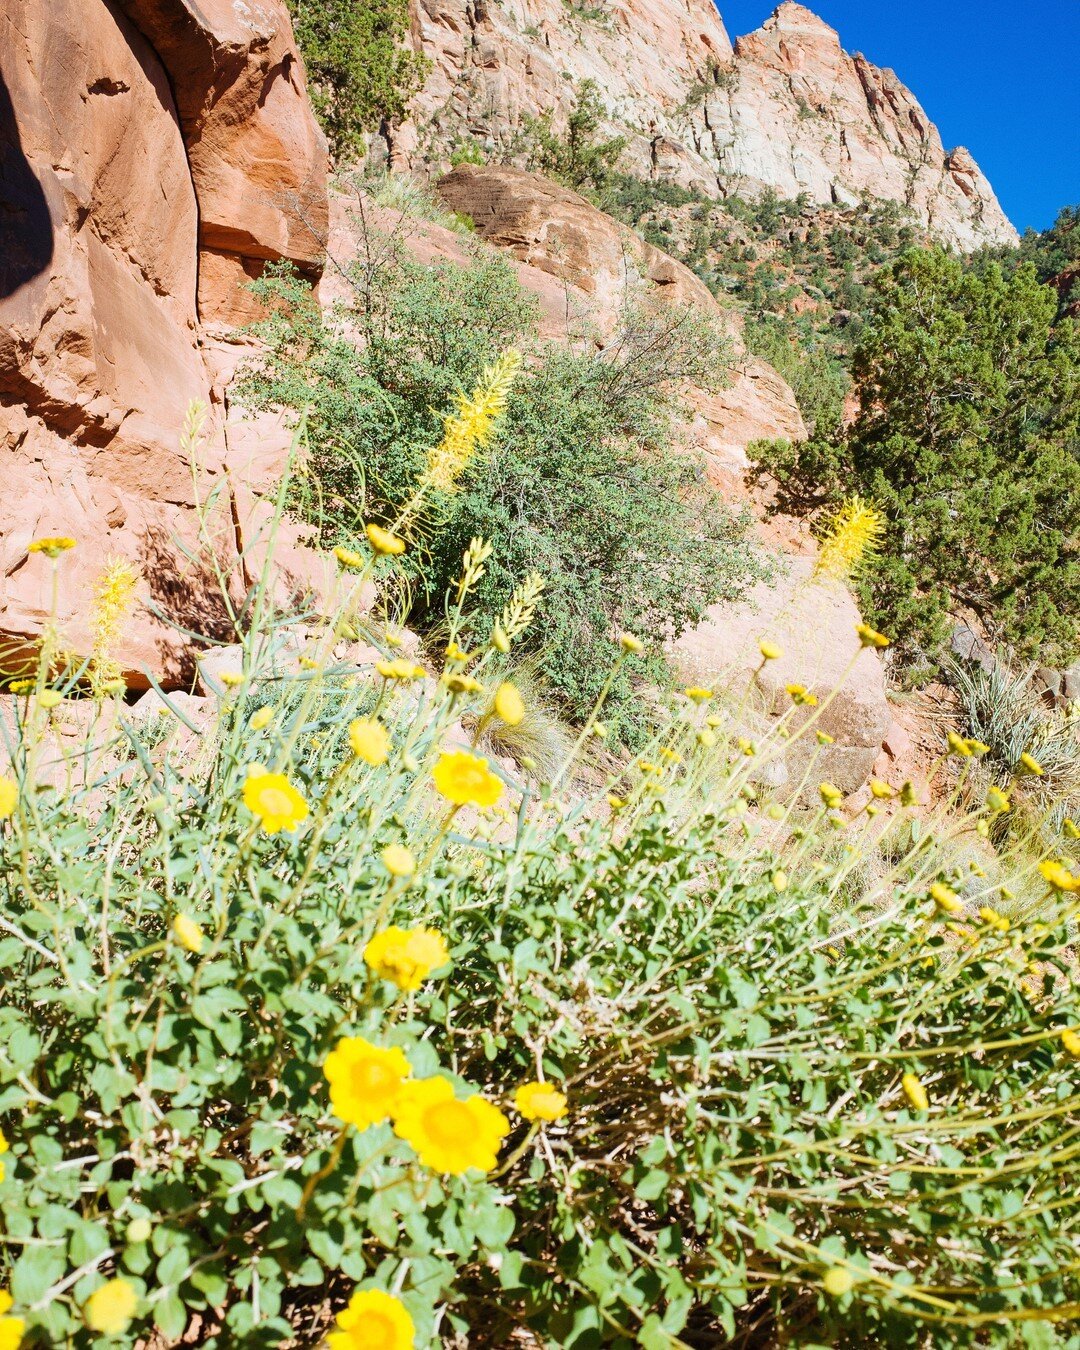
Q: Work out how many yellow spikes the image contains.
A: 3